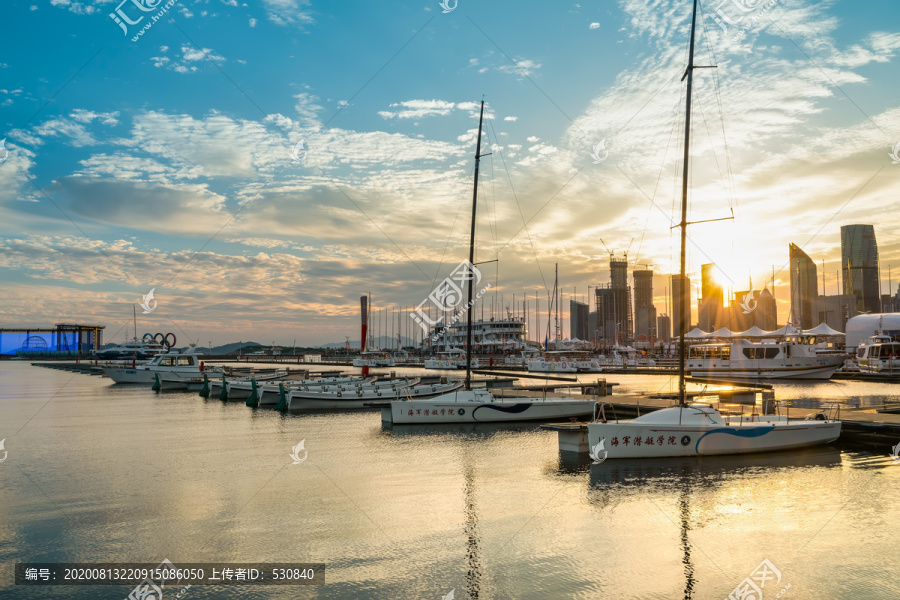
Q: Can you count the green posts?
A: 5